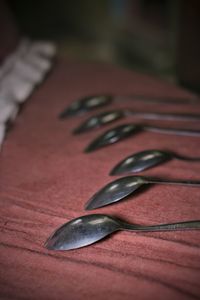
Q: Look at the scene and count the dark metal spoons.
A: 6